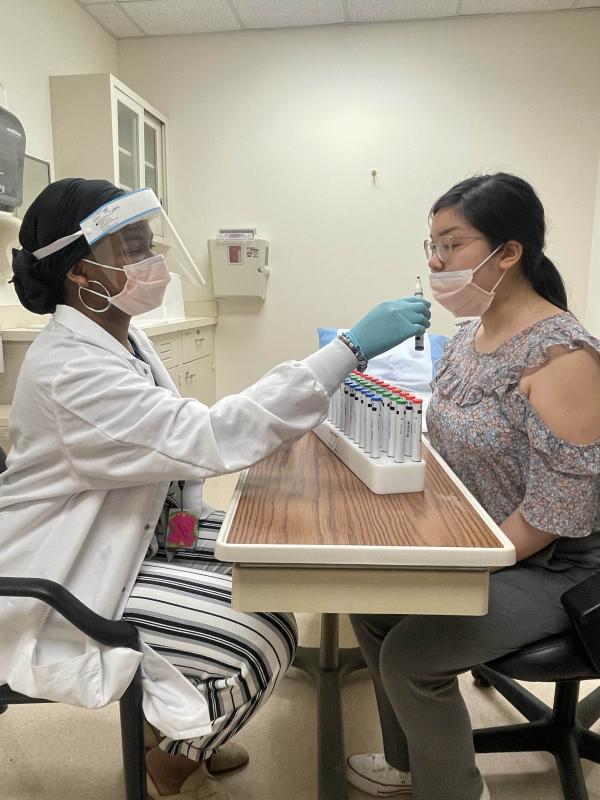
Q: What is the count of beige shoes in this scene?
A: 2